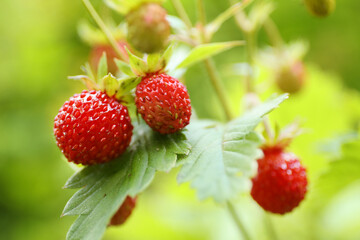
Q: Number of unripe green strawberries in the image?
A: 3